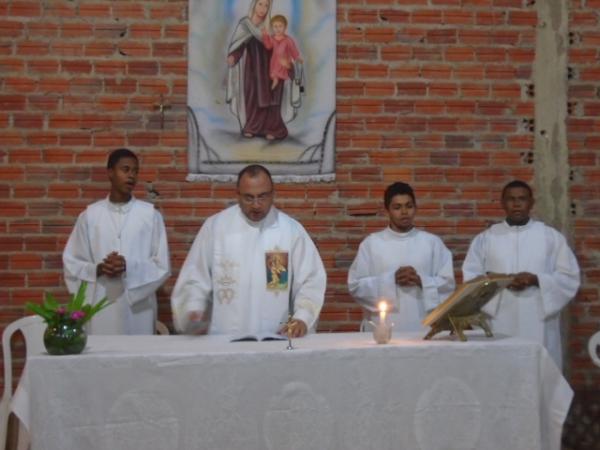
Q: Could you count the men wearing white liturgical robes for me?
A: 4